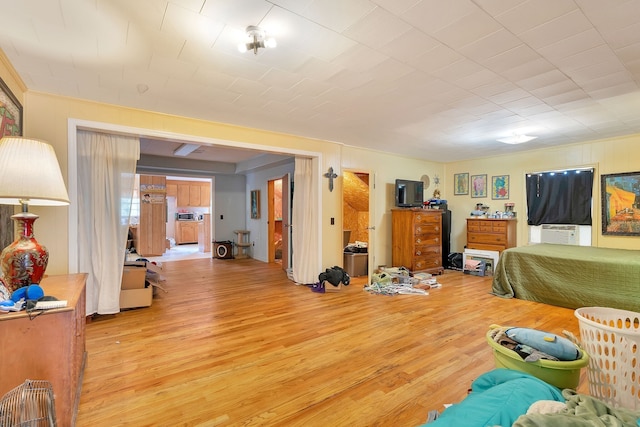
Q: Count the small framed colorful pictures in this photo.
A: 3